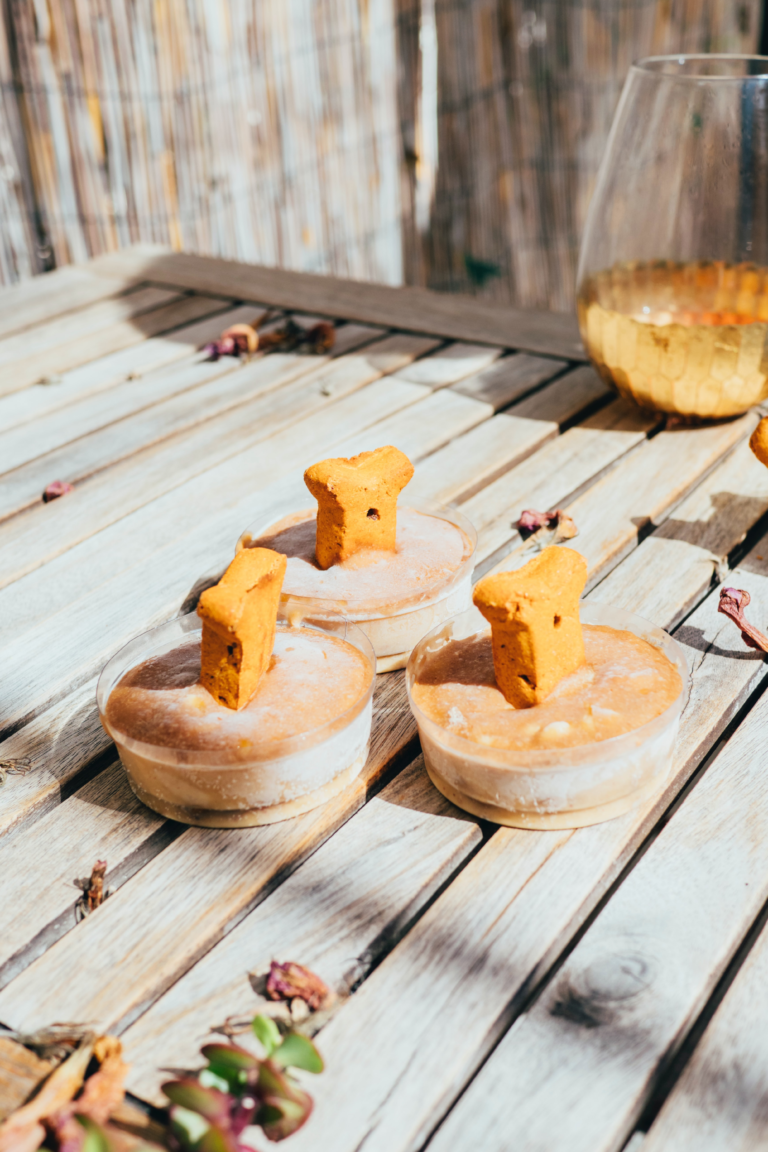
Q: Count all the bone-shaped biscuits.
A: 3